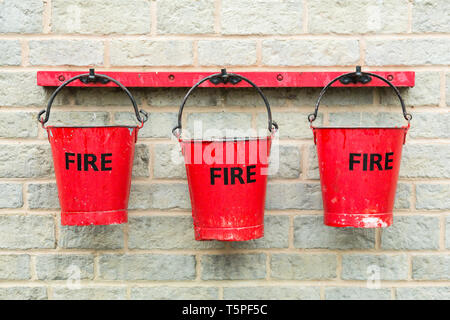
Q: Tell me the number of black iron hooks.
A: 3